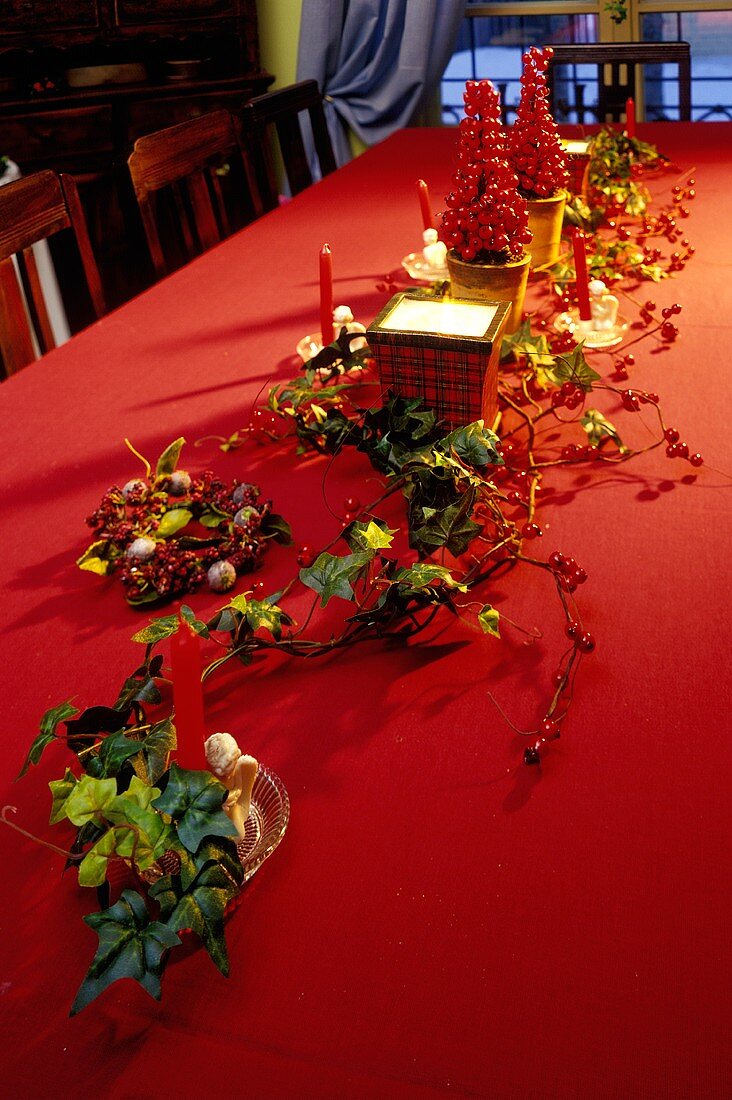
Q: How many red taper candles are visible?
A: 5